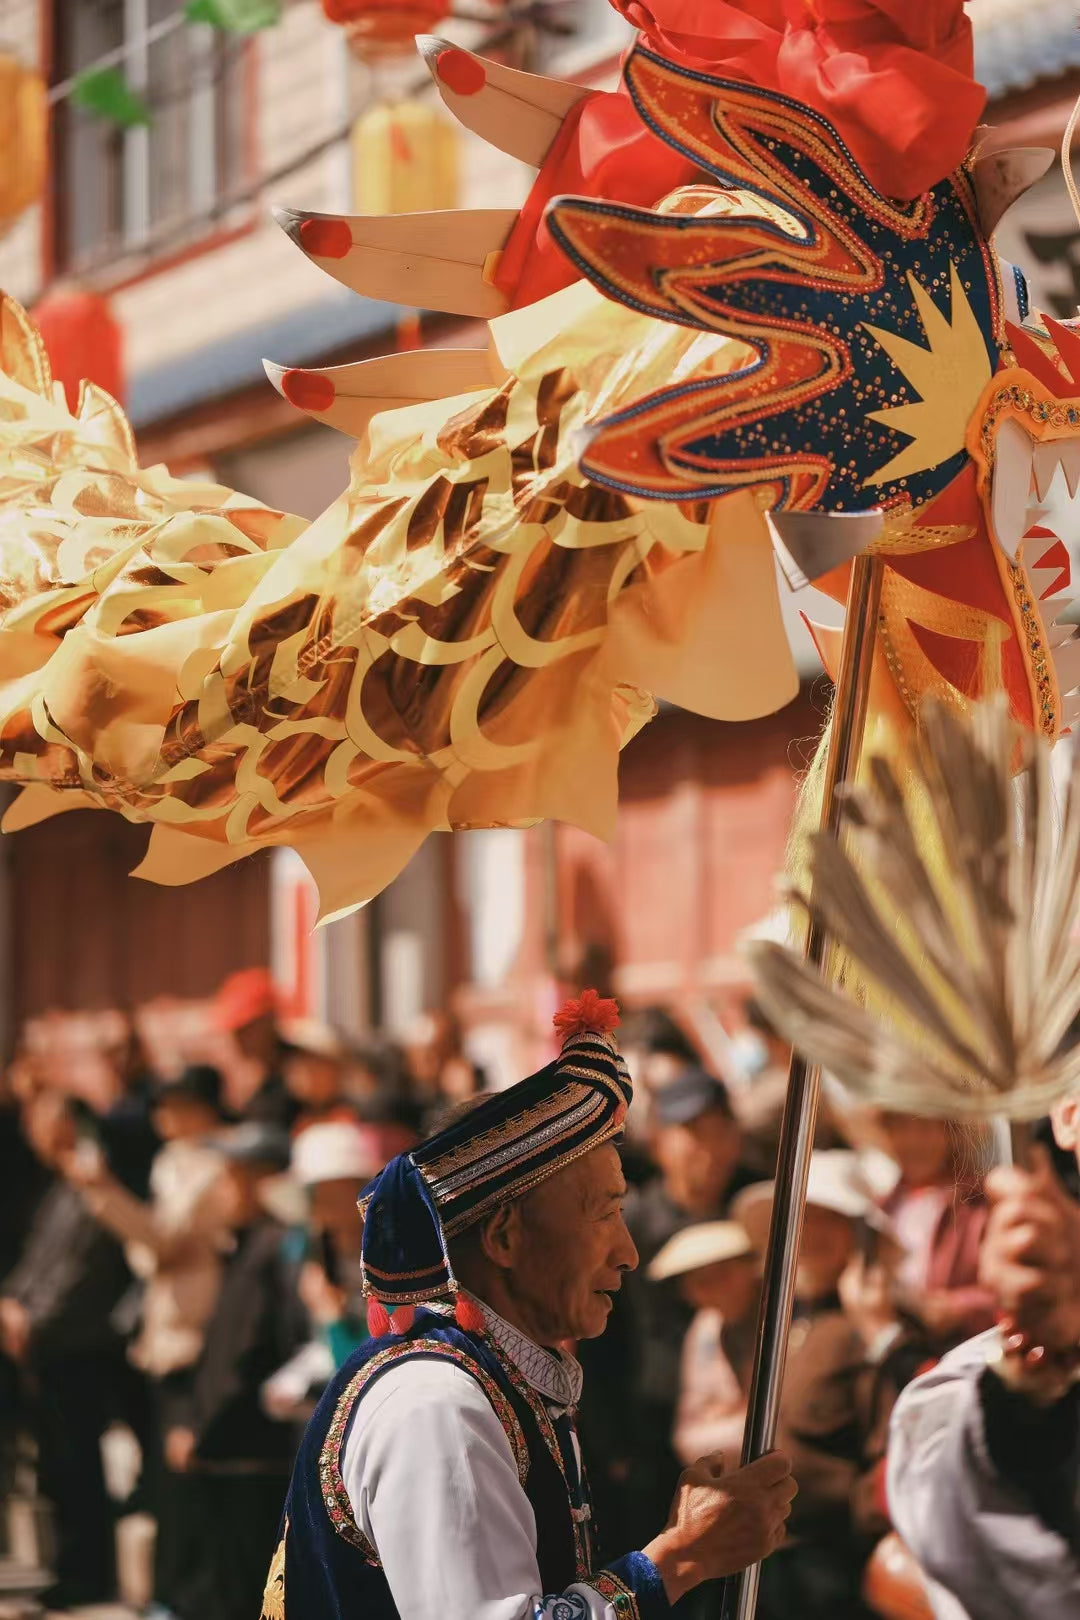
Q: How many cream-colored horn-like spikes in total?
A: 3